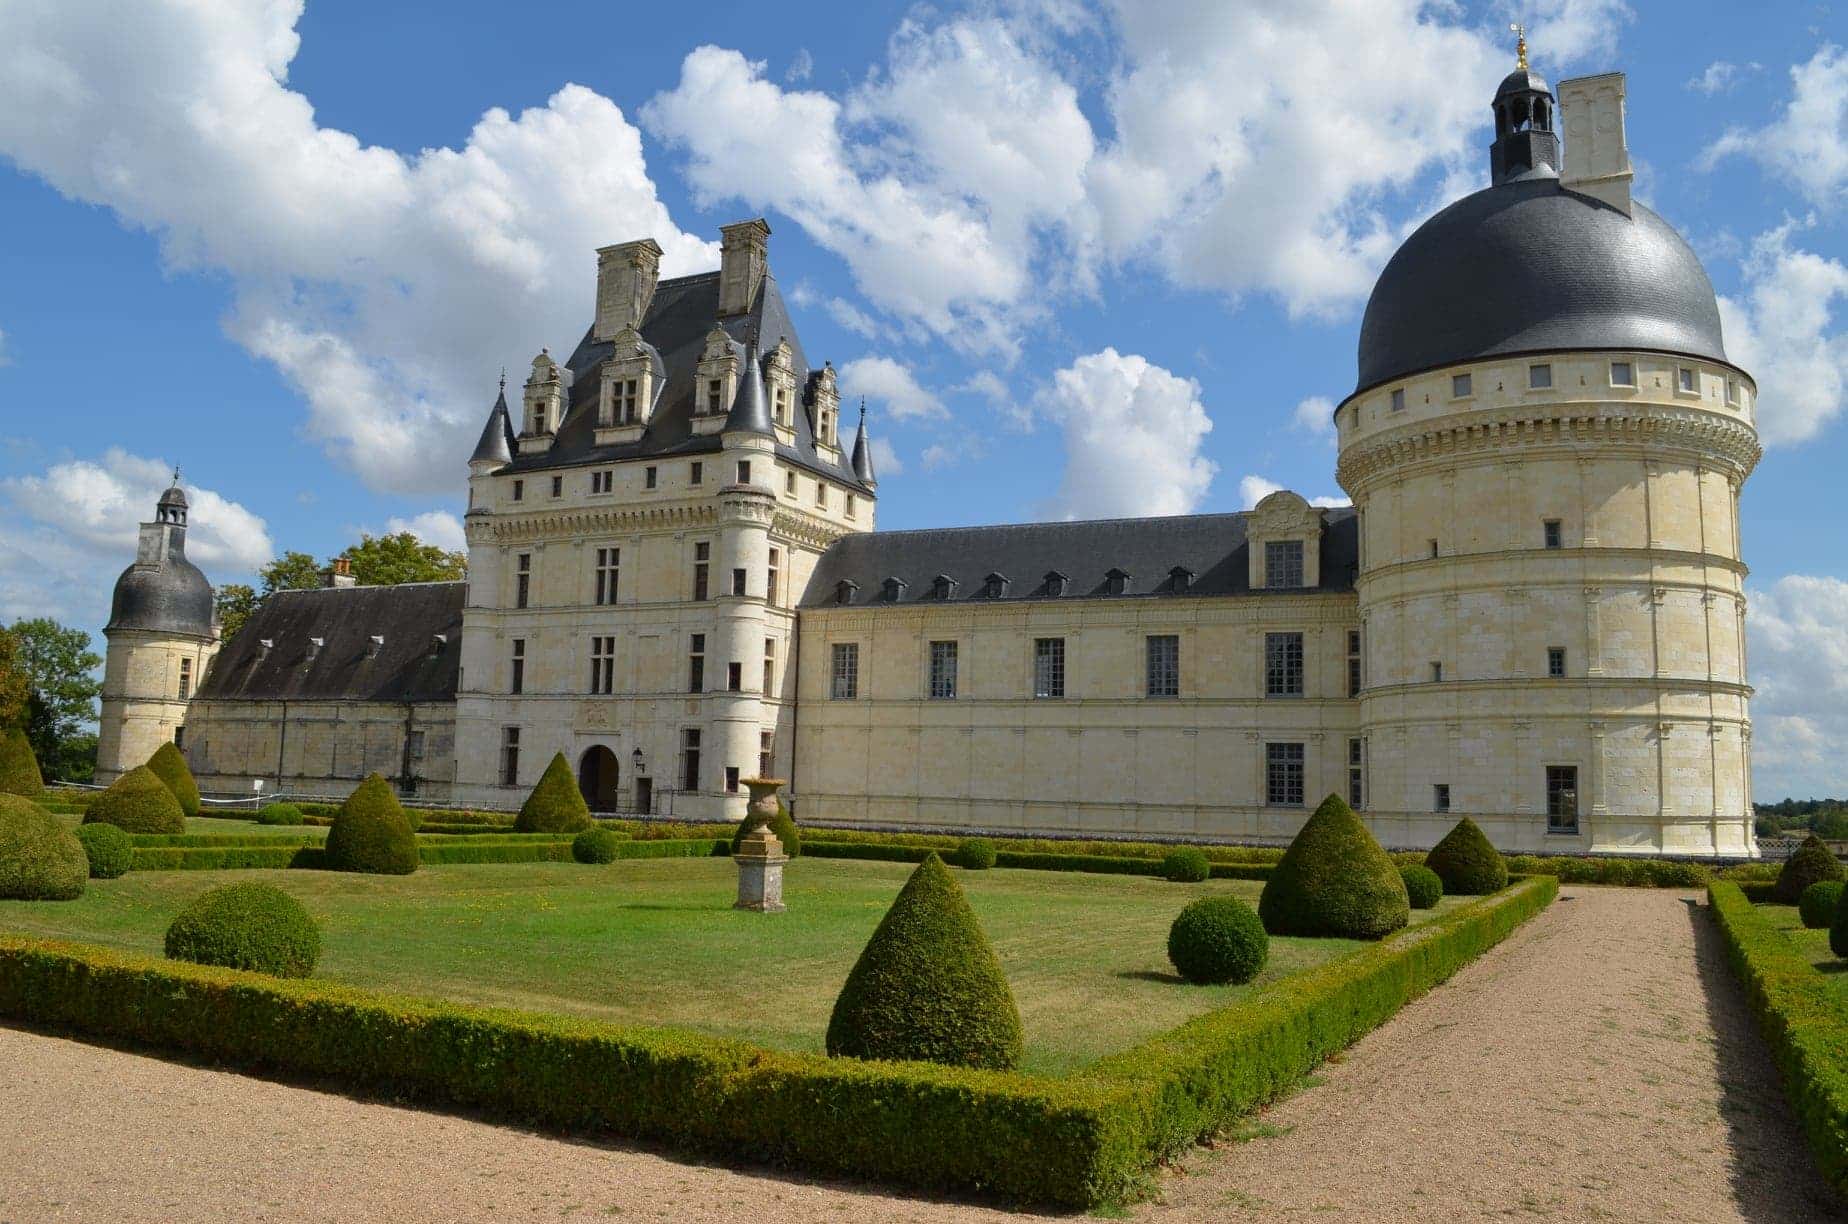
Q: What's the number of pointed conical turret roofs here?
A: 3